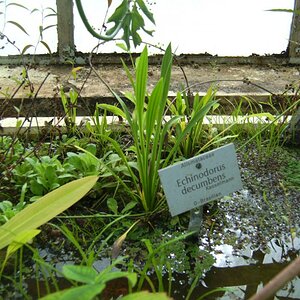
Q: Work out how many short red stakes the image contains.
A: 0